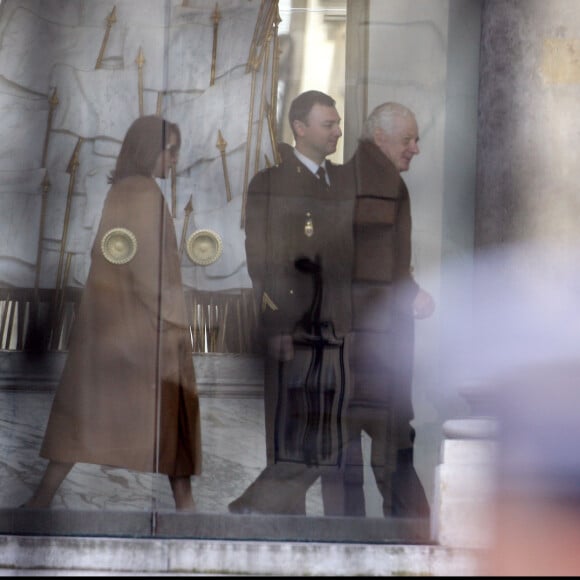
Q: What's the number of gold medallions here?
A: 2